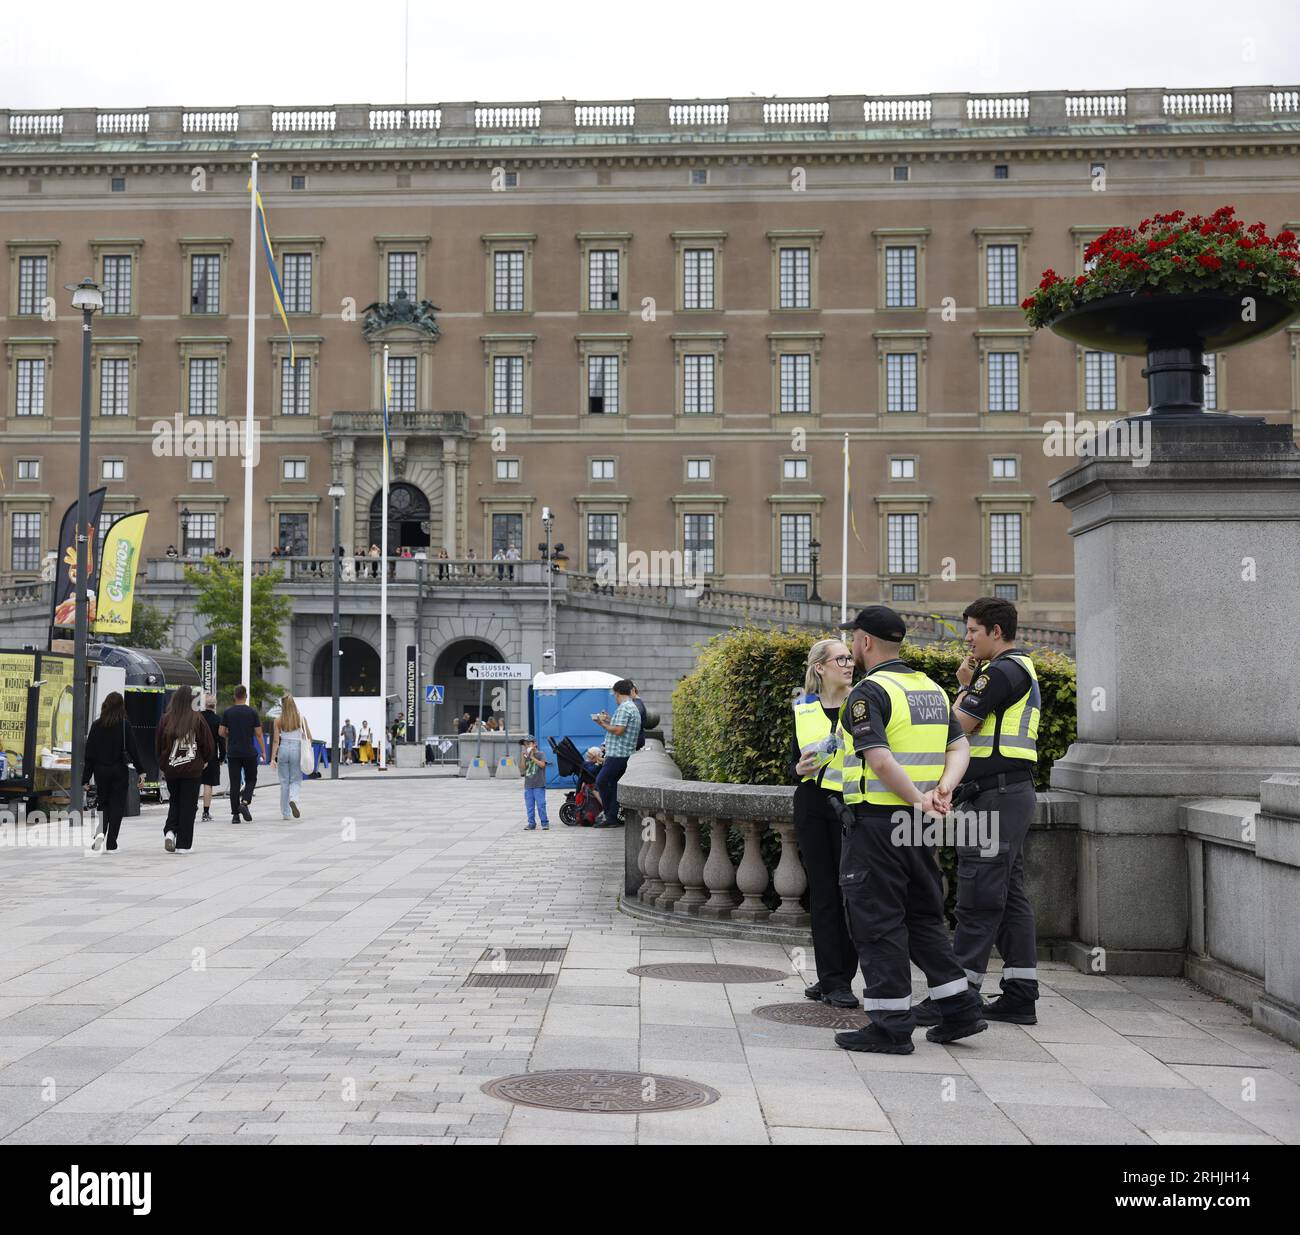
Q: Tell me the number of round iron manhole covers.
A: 3